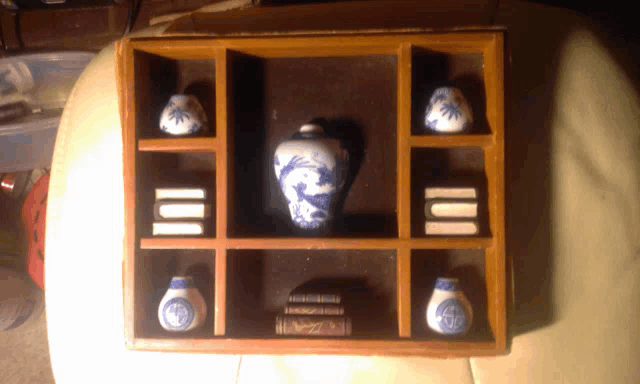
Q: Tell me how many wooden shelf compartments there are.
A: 8